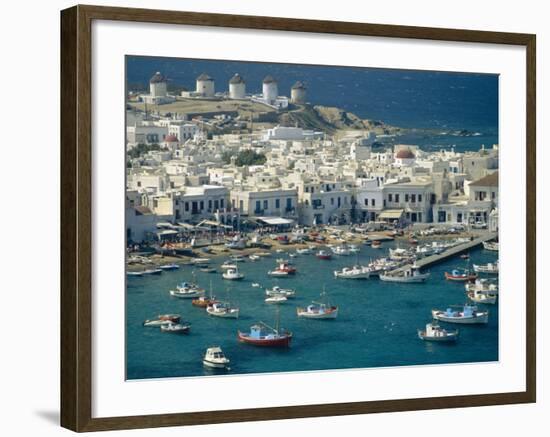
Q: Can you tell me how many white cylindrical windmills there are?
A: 5